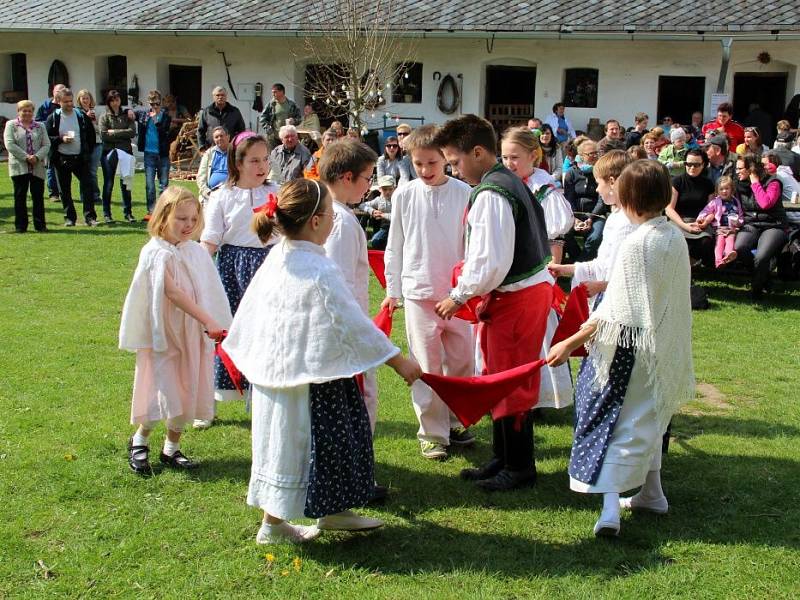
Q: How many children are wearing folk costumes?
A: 9